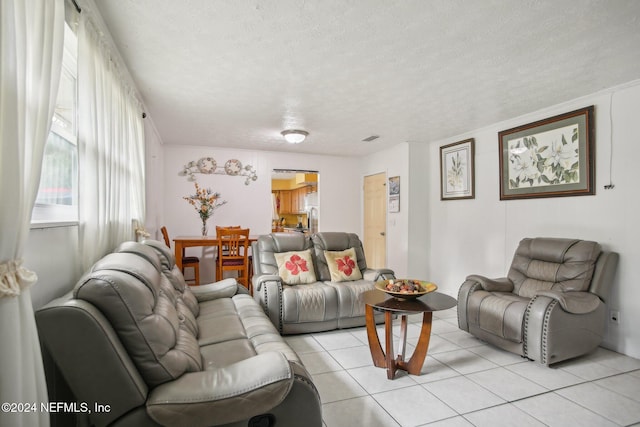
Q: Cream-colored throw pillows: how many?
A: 2